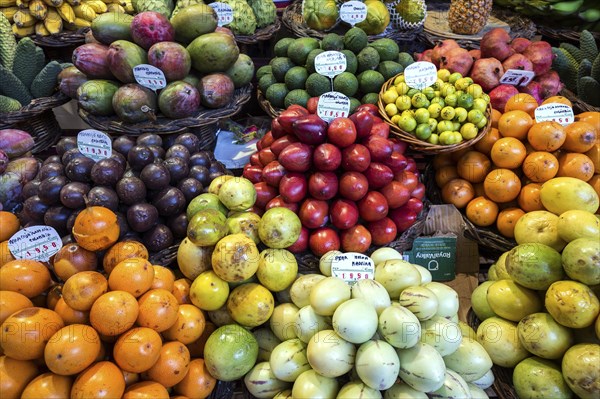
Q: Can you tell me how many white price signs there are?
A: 11